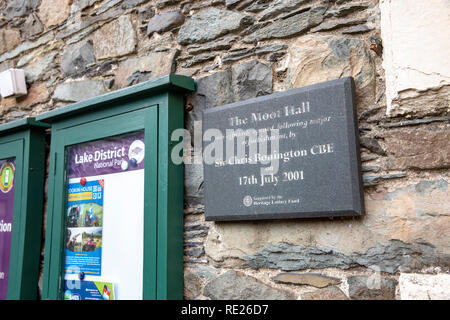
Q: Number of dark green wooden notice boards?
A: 2